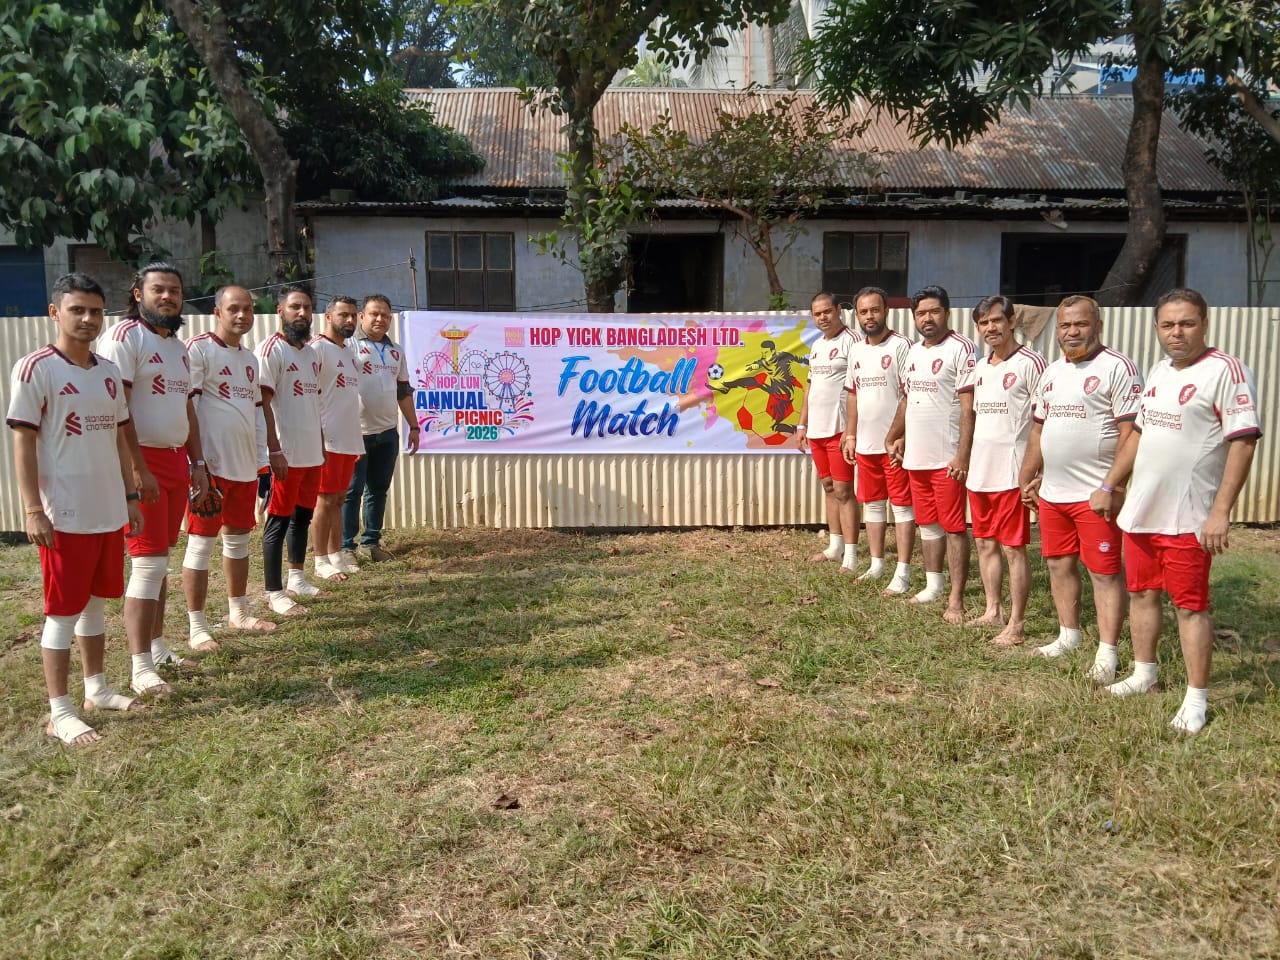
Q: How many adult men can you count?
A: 12